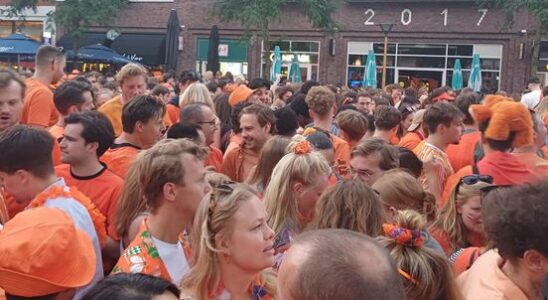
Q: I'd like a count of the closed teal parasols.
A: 5